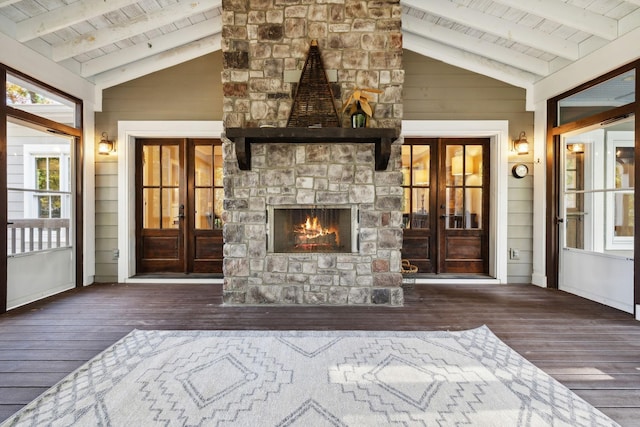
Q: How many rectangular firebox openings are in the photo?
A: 1